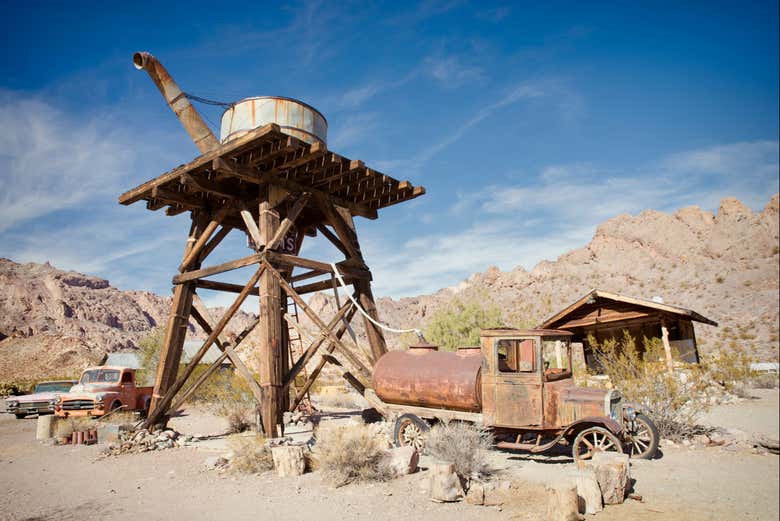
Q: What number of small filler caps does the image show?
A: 2